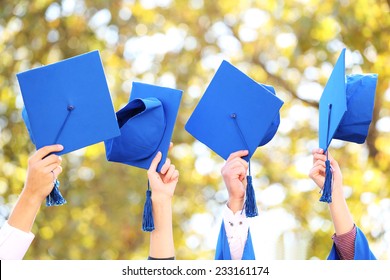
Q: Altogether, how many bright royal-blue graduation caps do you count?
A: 4